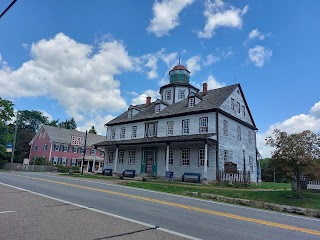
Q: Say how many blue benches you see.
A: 3